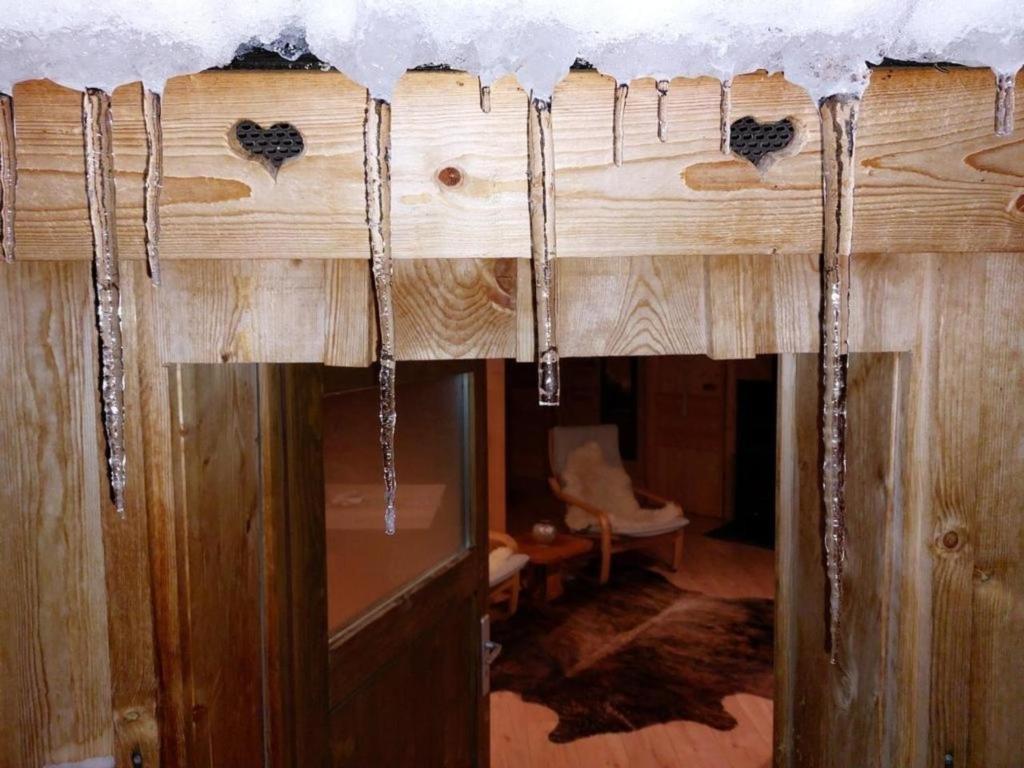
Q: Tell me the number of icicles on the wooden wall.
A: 11